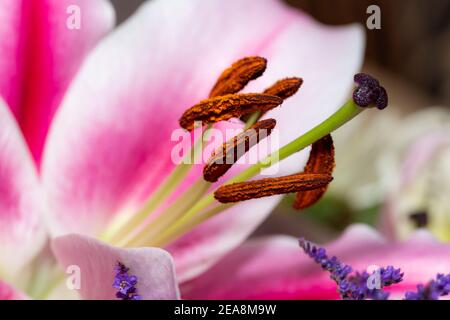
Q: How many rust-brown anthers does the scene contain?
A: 6